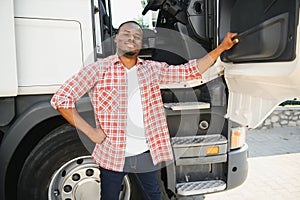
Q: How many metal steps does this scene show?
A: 3